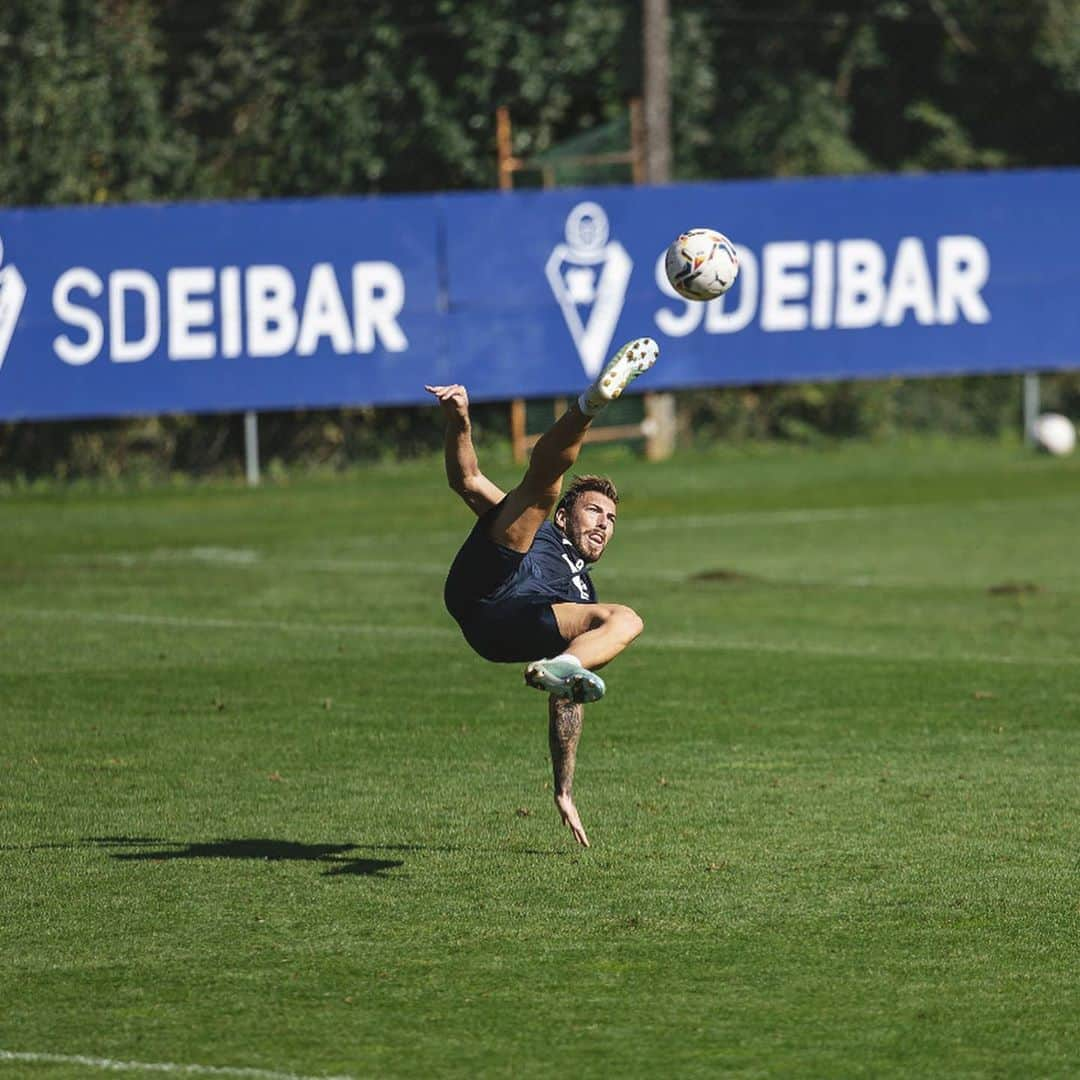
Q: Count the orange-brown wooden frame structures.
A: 1